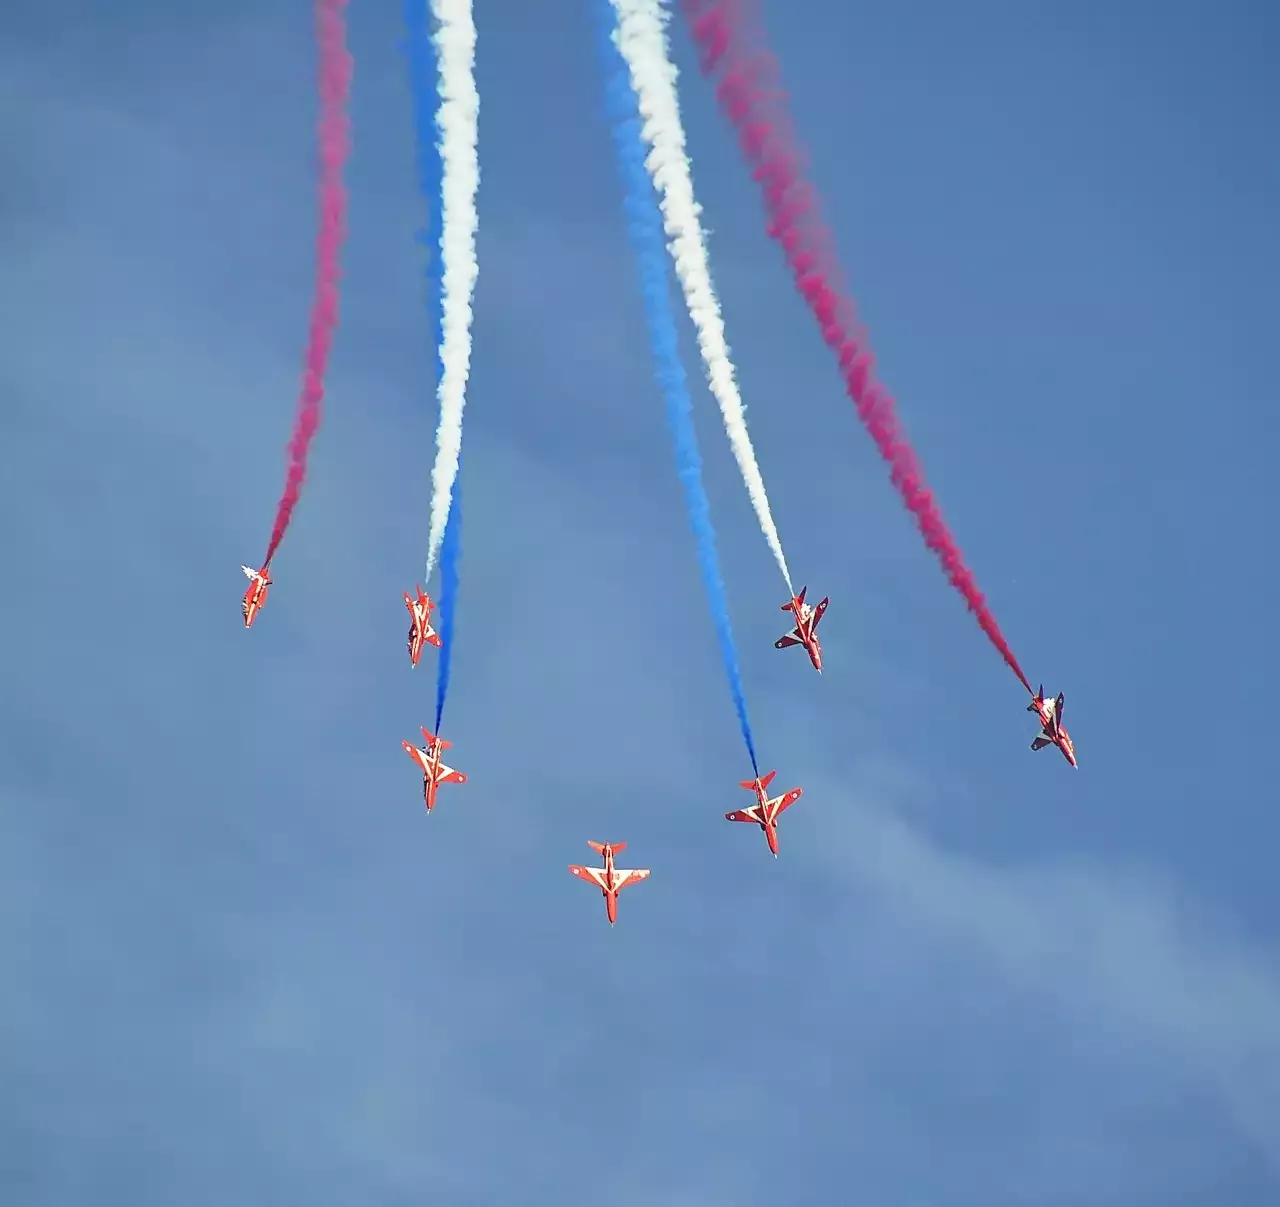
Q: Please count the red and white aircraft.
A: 7